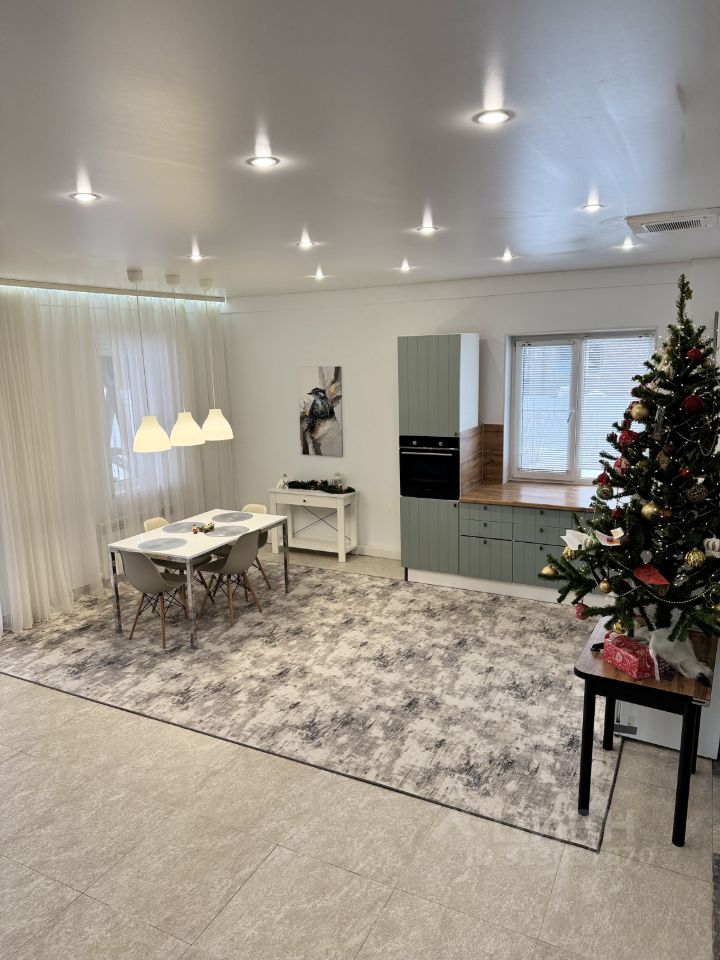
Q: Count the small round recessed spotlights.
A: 11